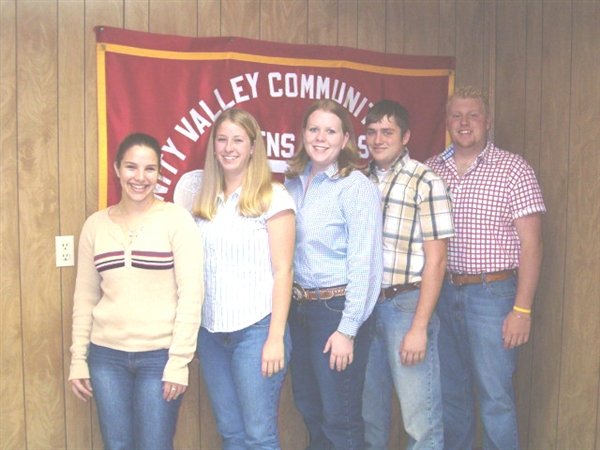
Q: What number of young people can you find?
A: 5